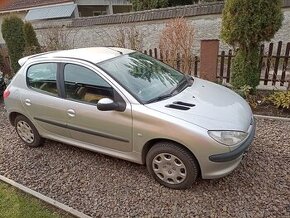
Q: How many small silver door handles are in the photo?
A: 2